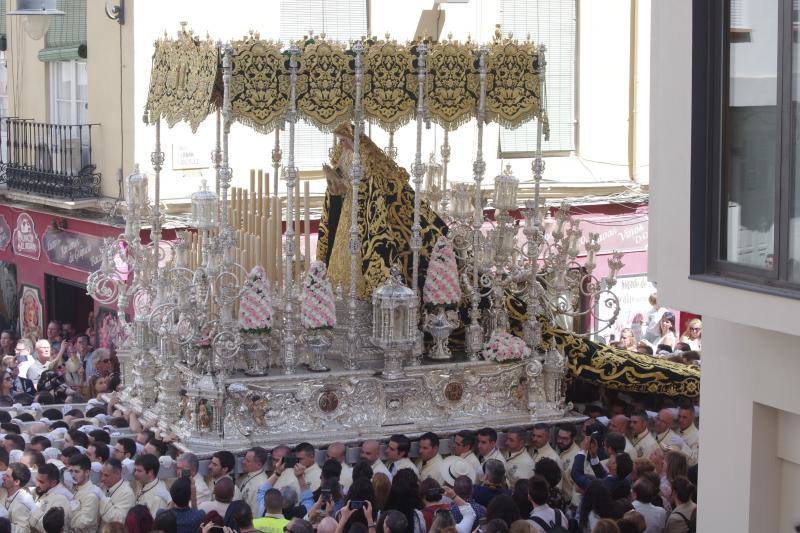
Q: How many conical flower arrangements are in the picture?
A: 3